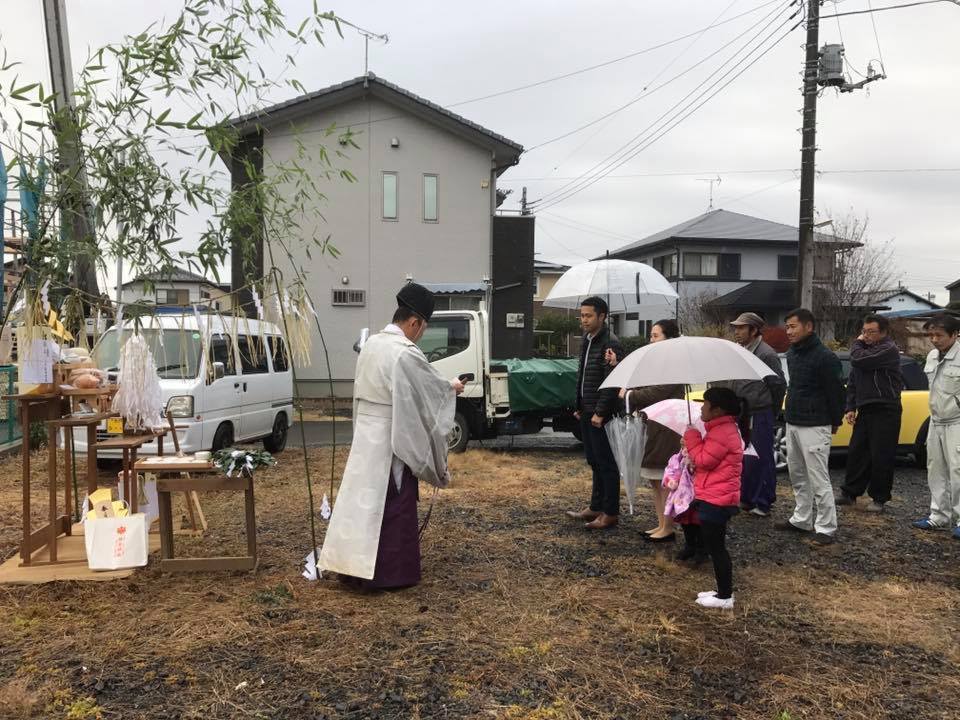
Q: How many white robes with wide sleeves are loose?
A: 1